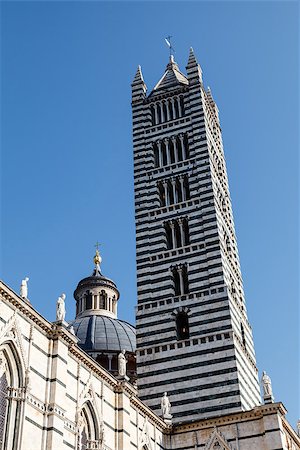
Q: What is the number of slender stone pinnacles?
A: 3